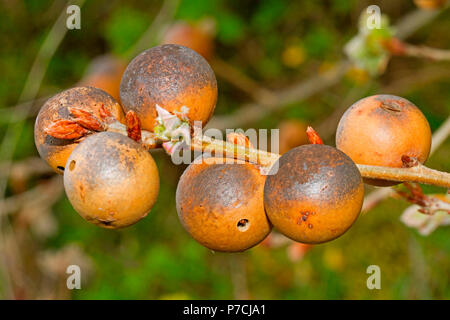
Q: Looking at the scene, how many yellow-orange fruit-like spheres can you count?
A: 6